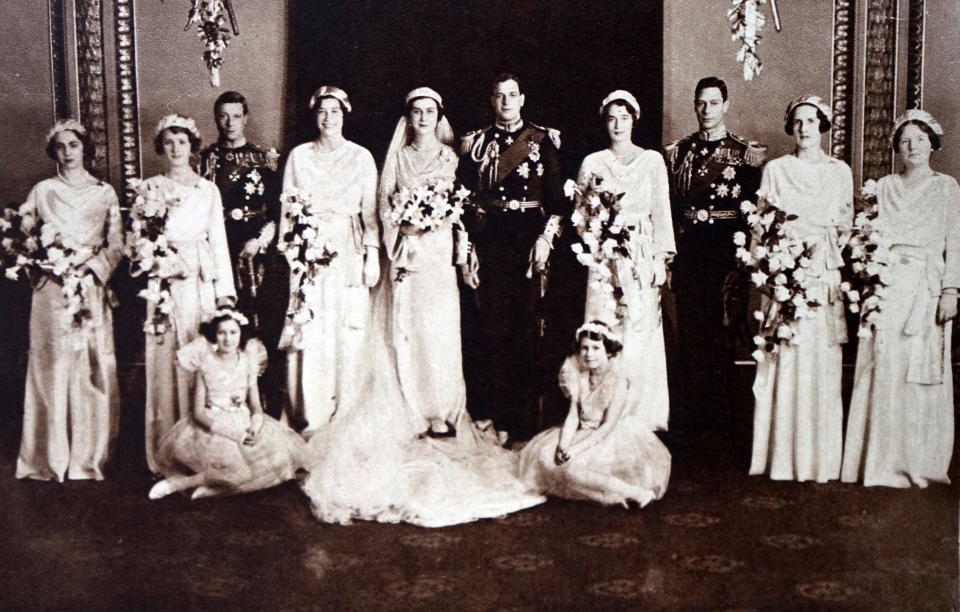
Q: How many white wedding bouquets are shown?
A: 7